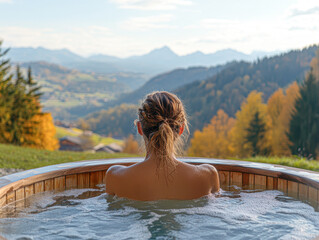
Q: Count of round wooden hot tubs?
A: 1